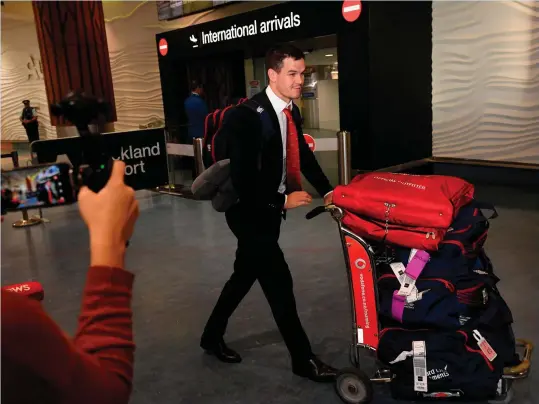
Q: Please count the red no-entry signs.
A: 3